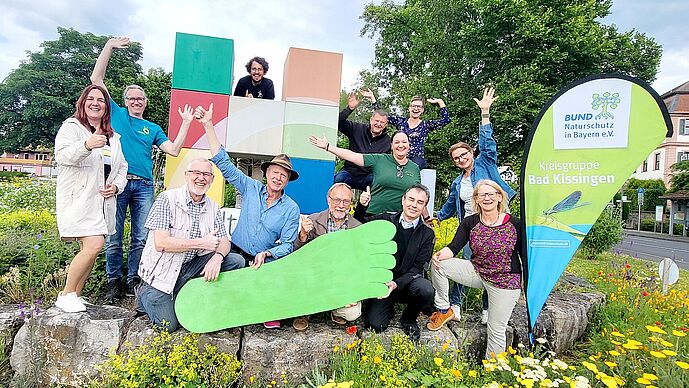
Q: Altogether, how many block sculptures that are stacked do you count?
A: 7